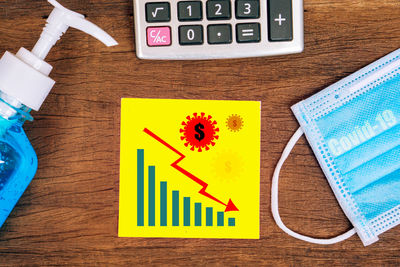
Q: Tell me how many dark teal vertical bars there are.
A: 9